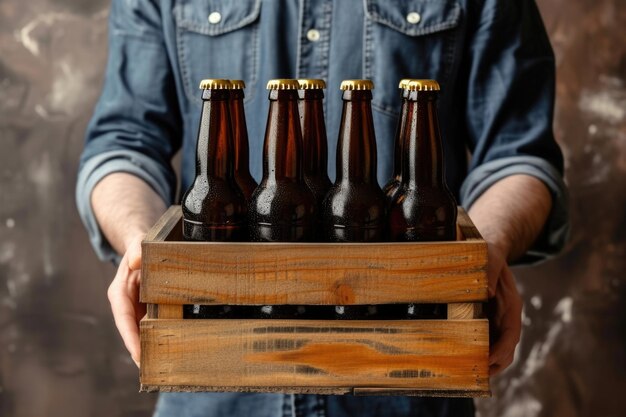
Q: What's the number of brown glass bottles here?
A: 7